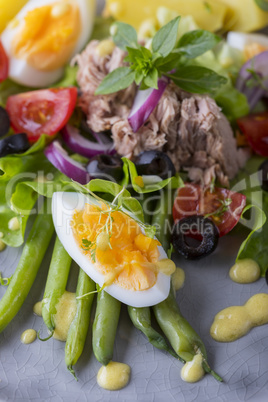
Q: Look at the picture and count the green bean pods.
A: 6